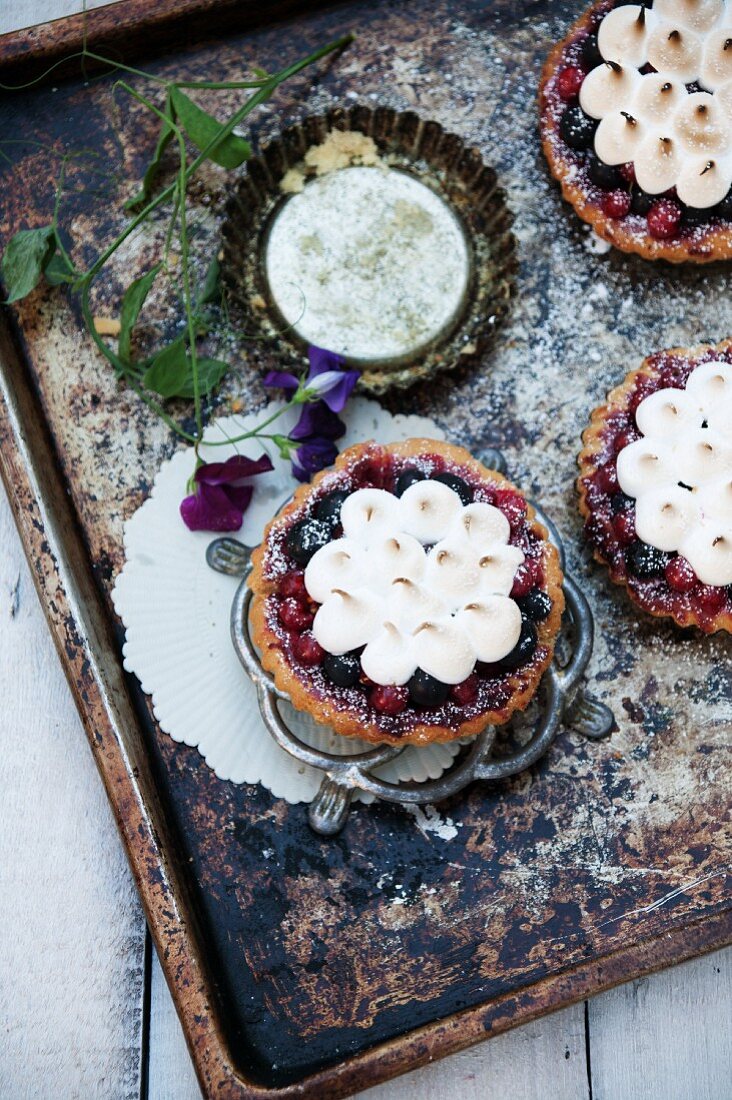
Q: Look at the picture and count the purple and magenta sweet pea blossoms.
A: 3